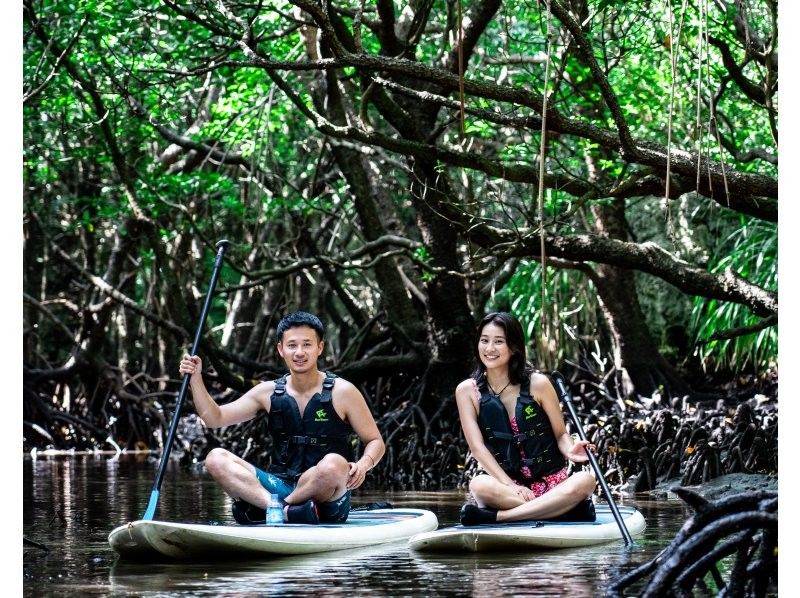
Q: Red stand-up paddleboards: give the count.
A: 0